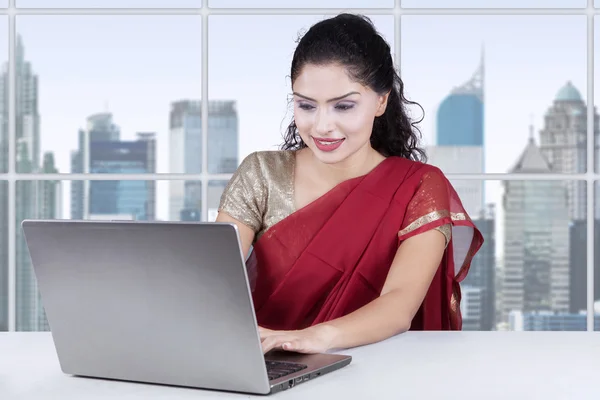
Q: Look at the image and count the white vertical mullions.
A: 4